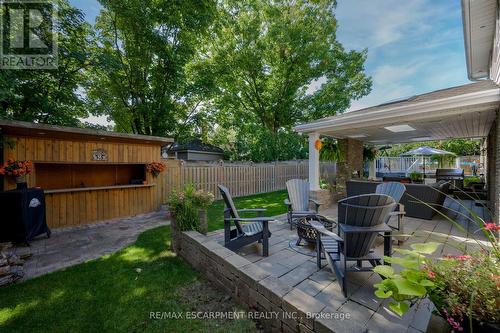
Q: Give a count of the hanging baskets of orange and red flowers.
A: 2